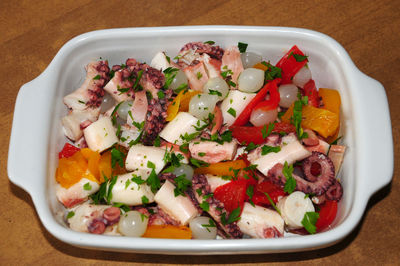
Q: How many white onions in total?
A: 13